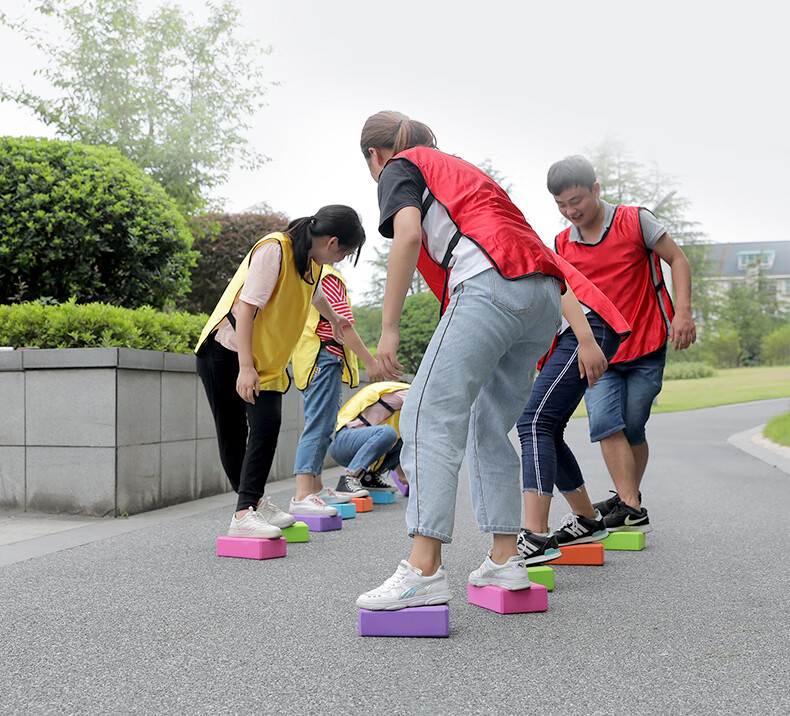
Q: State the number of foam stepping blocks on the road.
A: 12